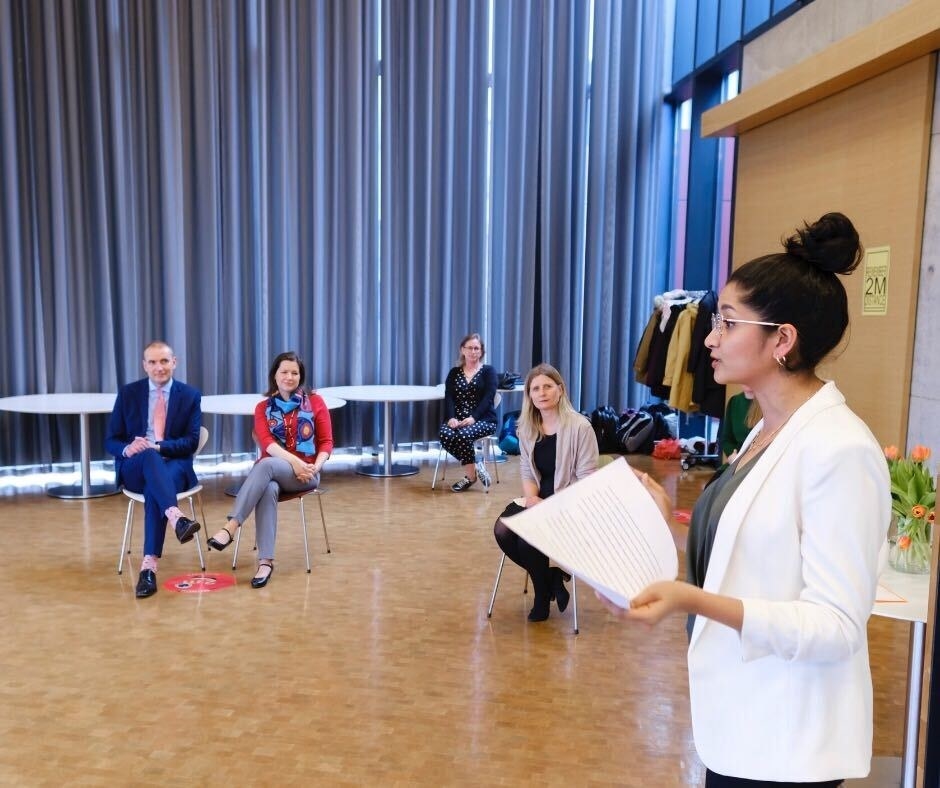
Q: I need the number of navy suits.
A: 1